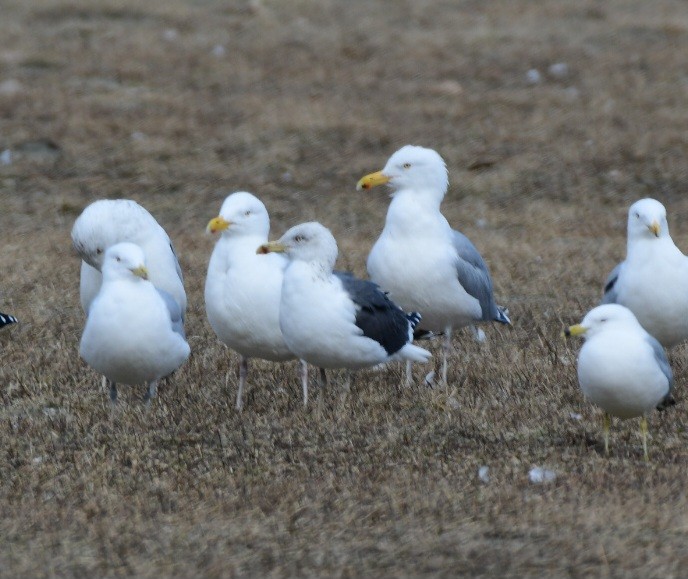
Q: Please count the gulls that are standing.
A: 7